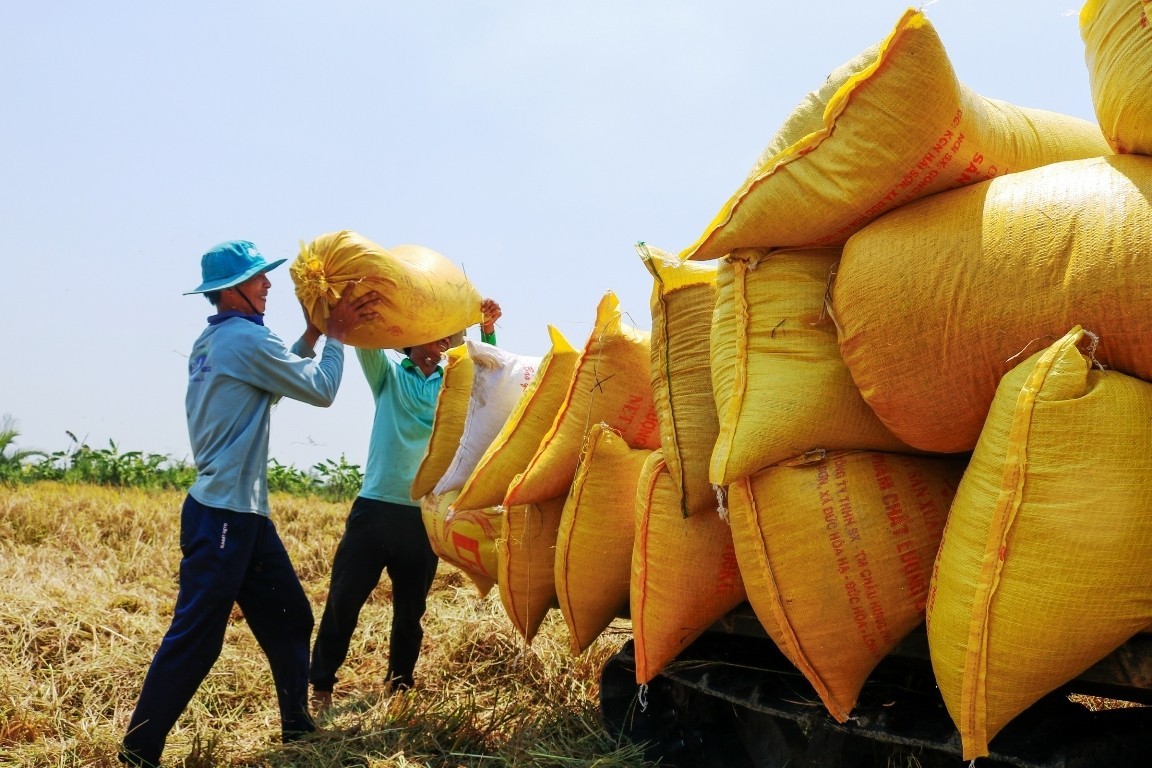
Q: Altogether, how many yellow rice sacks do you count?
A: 15